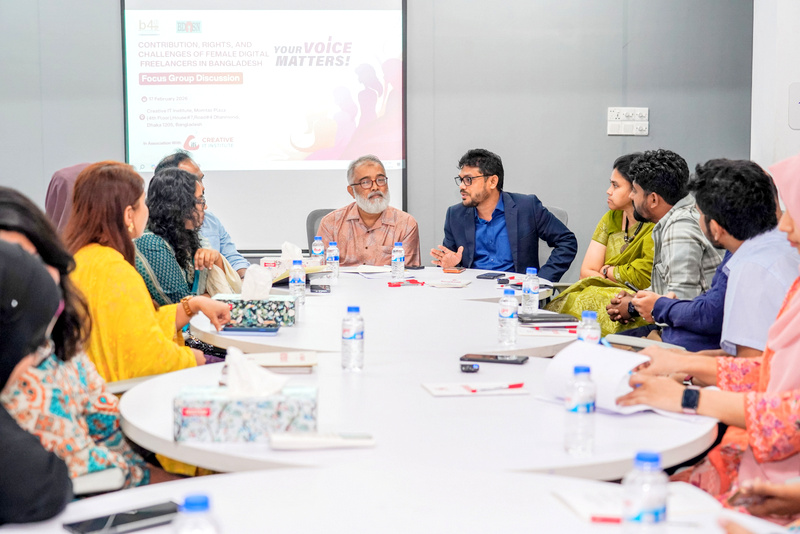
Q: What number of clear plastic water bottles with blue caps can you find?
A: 11